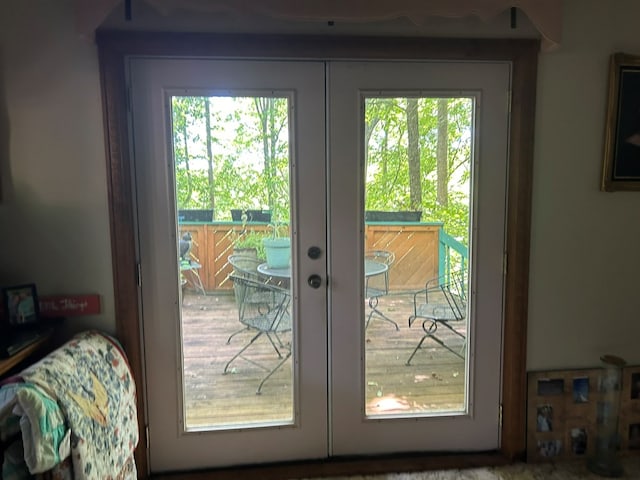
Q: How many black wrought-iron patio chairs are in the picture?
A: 4